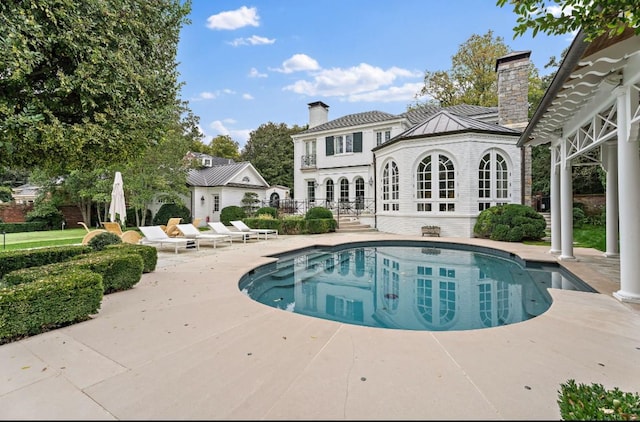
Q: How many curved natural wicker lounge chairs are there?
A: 4